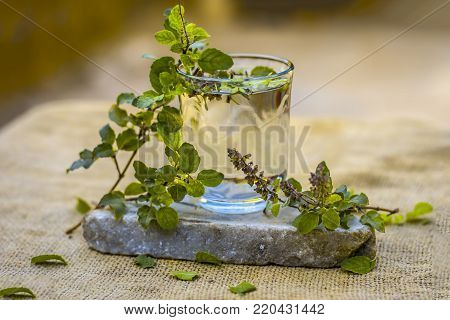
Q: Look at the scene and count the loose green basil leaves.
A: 7